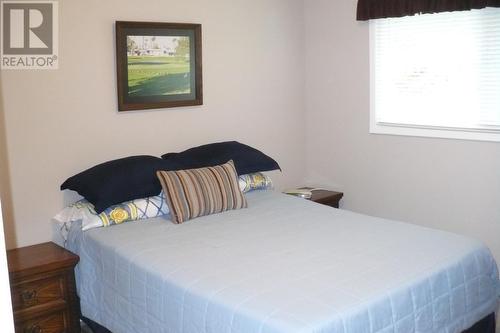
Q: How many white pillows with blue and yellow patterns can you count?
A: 2